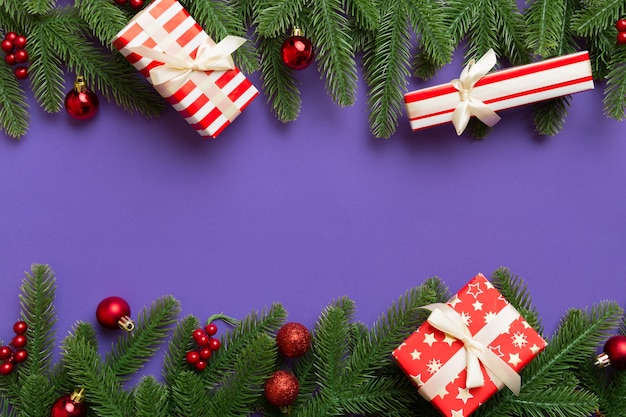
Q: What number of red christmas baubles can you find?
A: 7